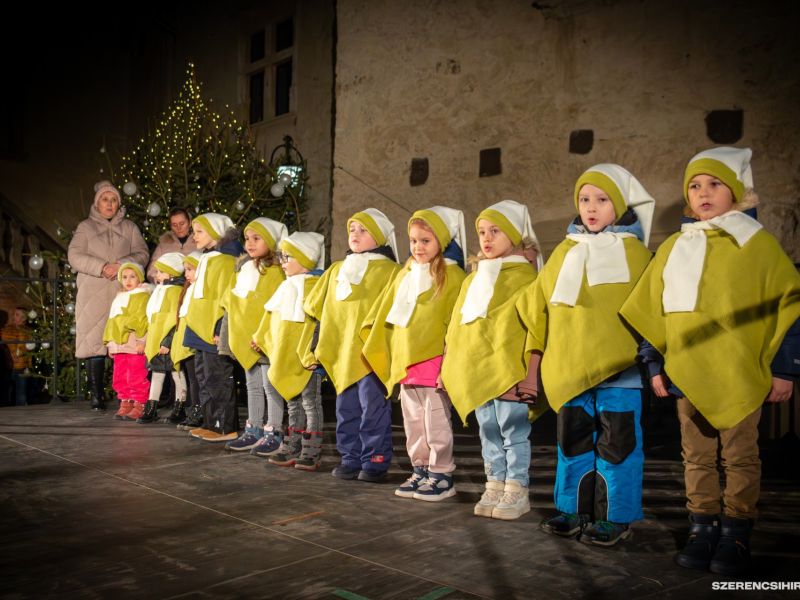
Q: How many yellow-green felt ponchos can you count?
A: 11